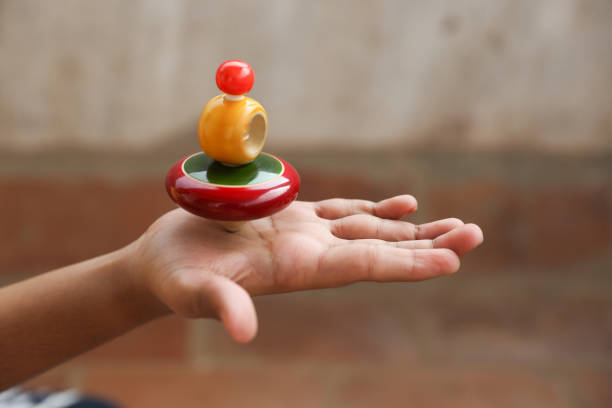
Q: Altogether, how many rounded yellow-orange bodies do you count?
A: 1